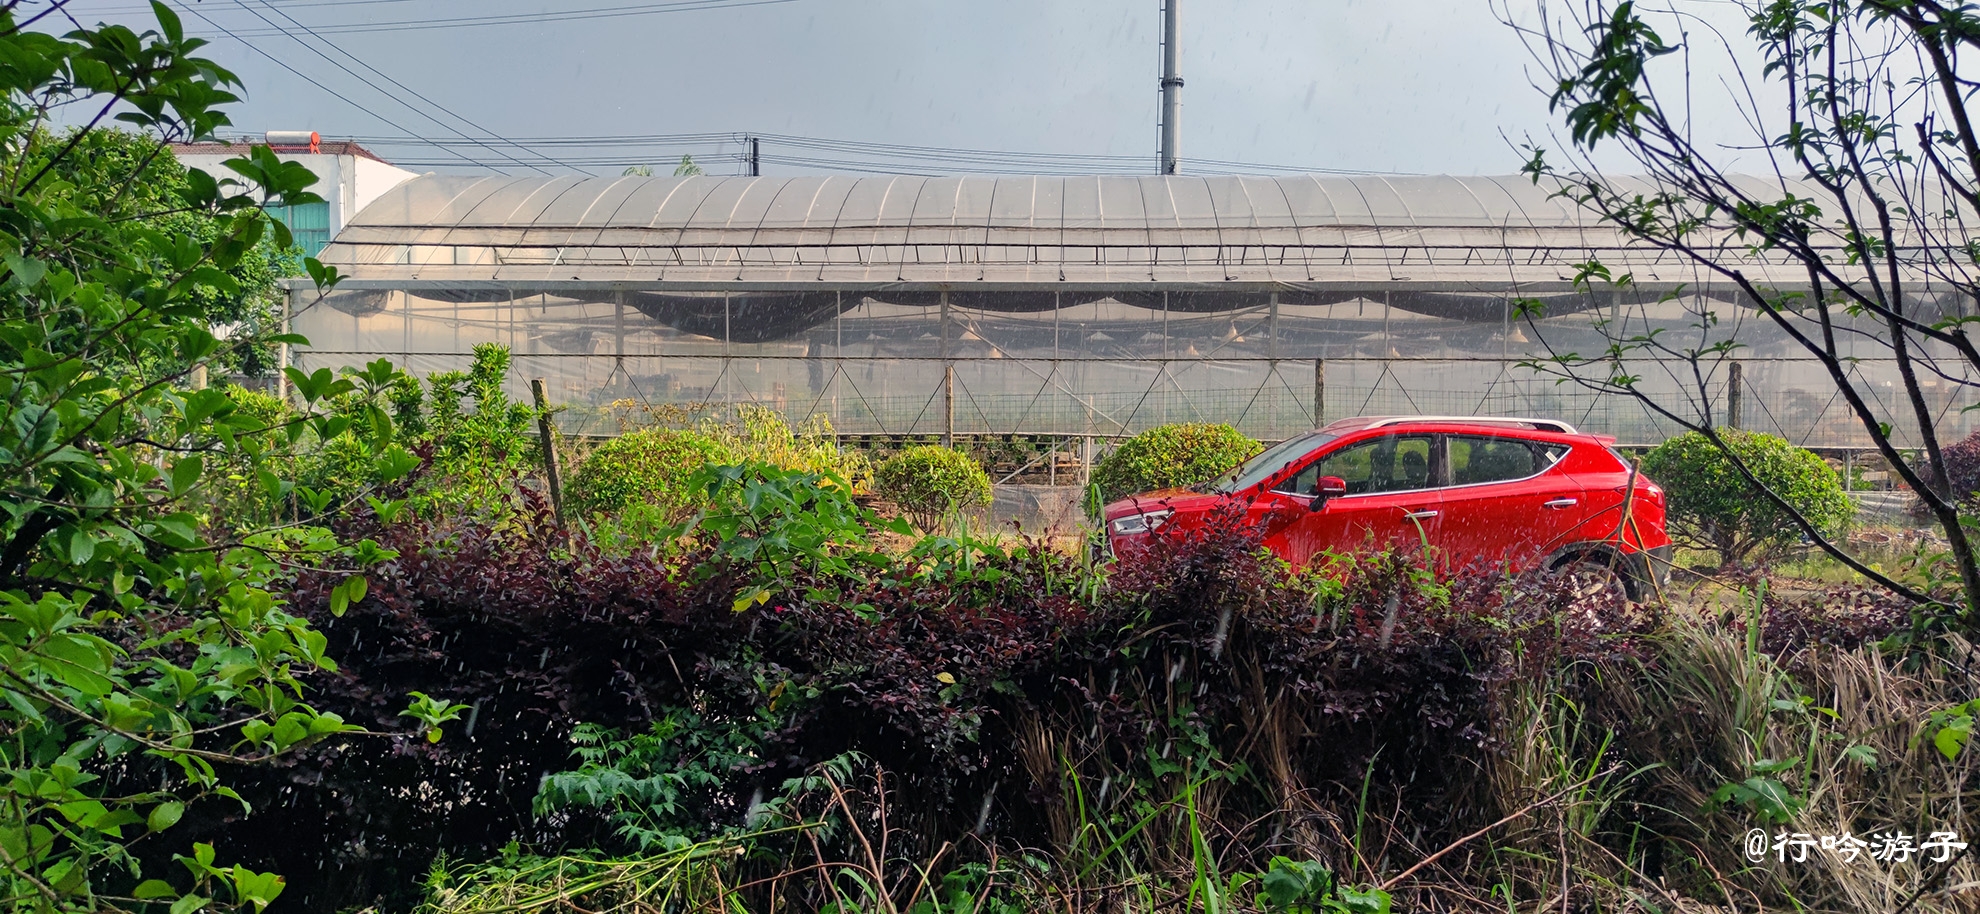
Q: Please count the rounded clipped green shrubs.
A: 4